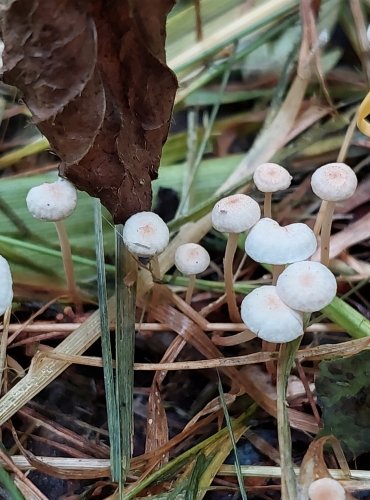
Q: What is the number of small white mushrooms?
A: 11